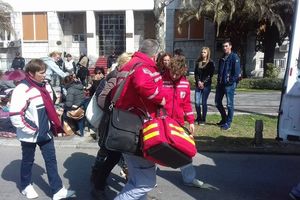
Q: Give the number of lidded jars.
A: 0